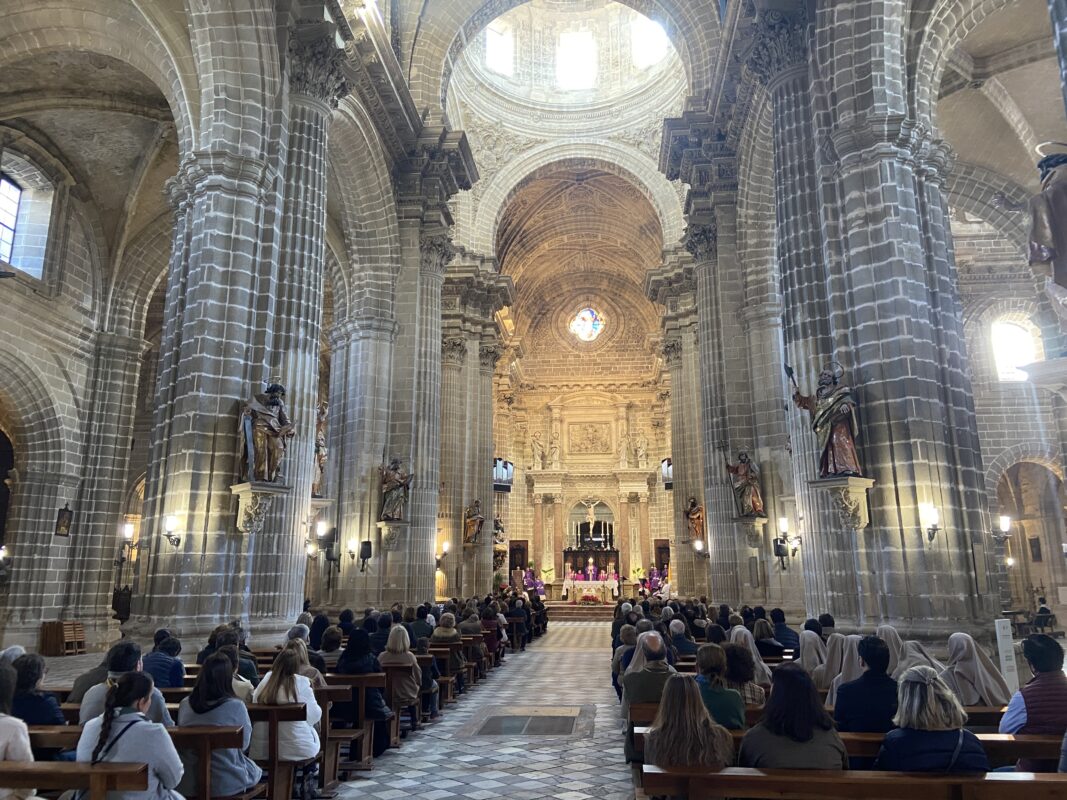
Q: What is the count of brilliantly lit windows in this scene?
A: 6